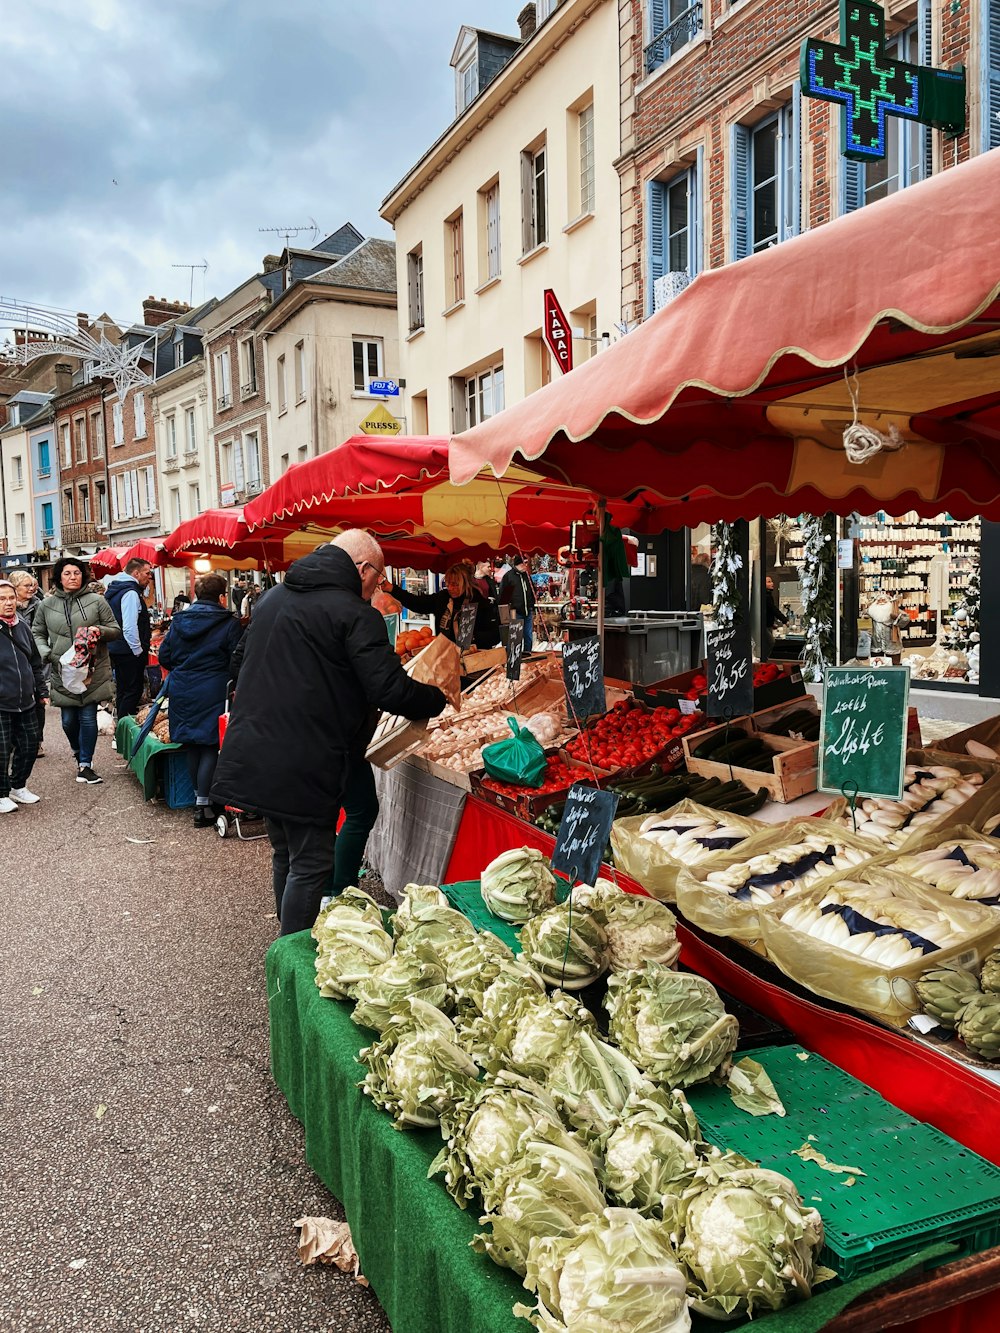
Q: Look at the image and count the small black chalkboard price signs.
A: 5